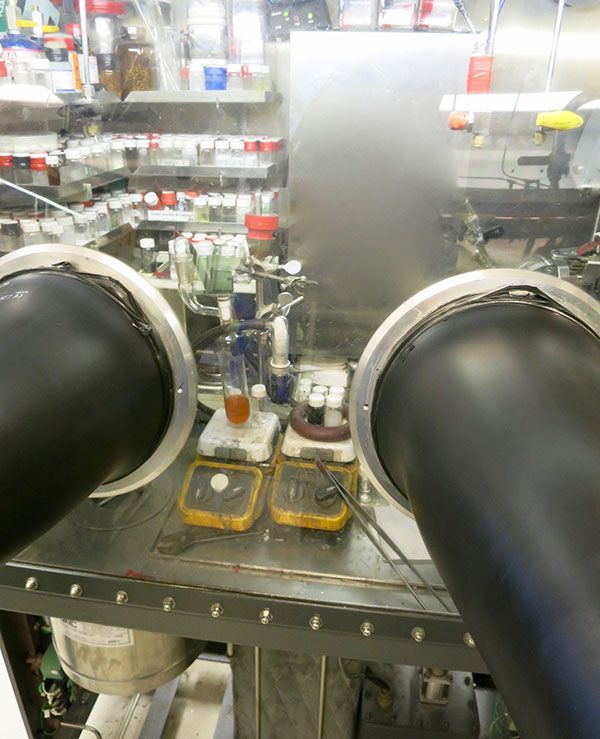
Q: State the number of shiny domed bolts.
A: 10